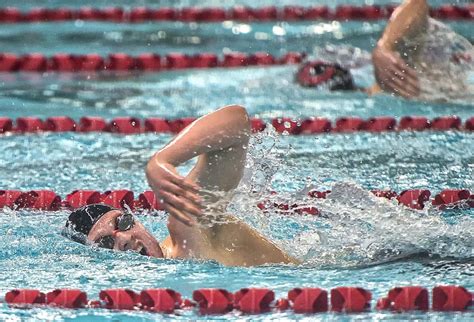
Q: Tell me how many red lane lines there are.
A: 5